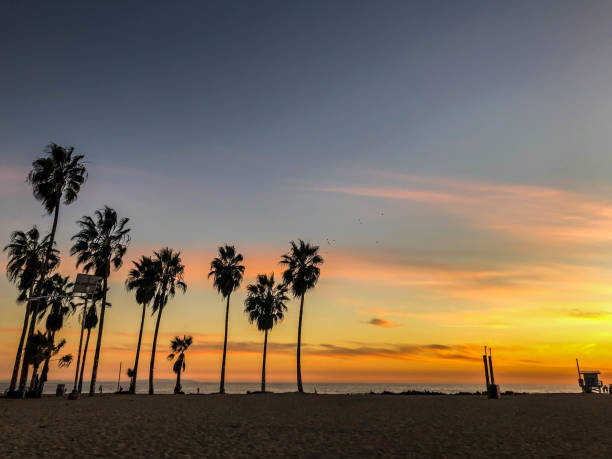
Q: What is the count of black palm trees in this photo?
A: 12